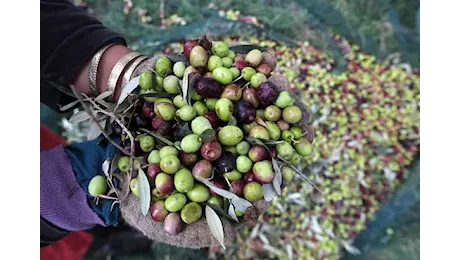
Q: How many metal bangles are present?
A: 3